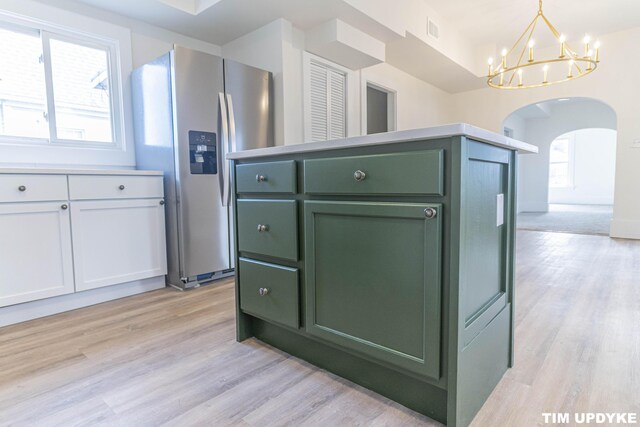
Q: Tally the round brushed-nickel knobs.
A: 9